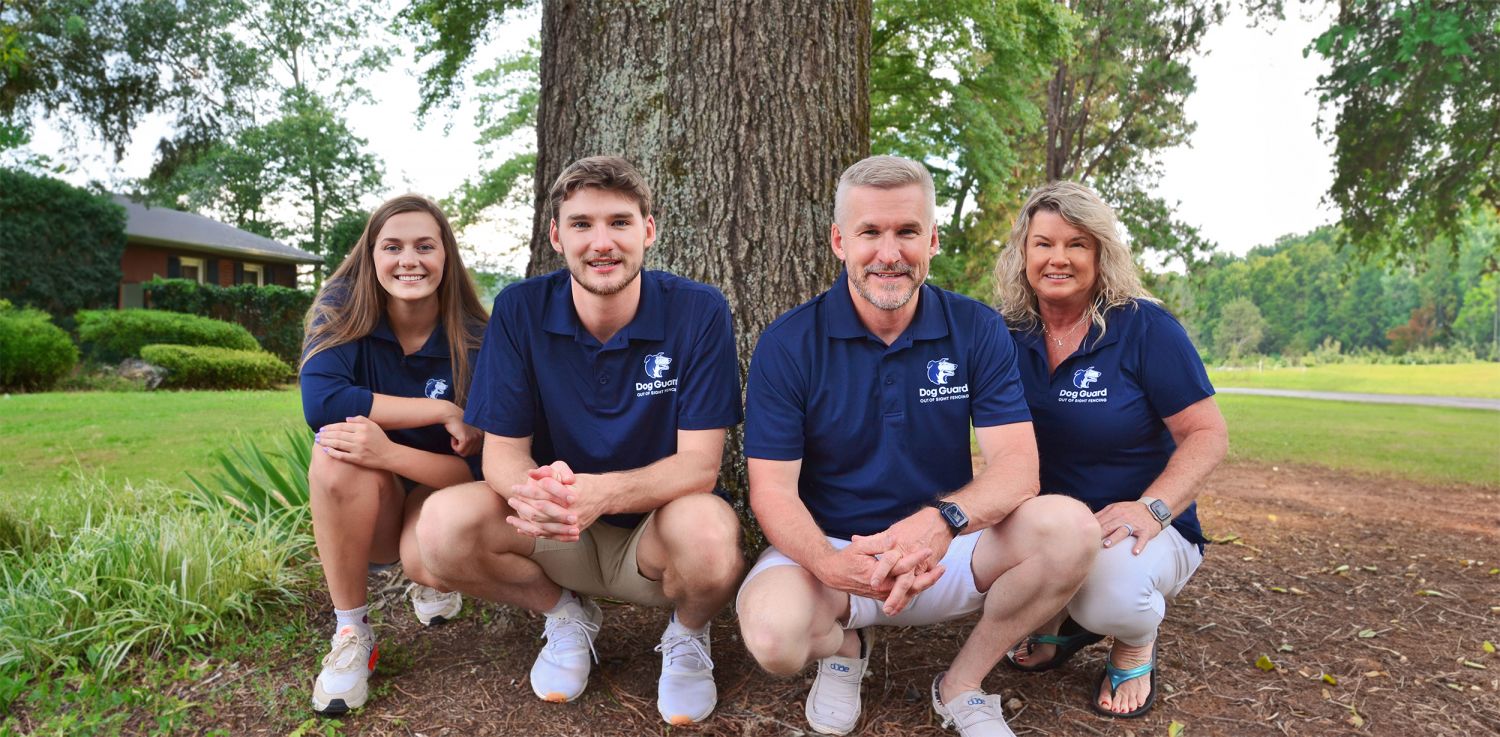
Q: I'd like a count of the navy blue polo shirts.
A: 4